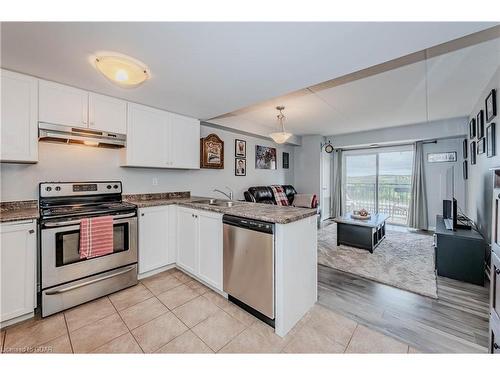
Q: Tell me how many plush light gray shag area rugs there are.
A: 1